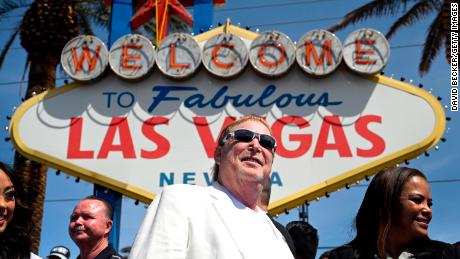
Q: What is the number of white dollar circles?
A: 7